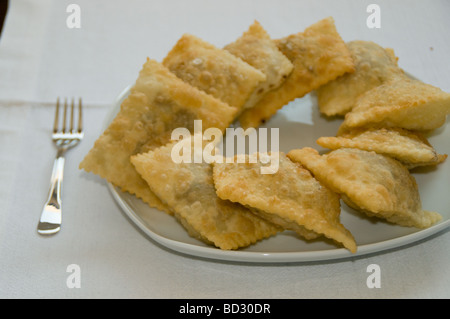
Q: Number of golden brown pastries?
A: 10